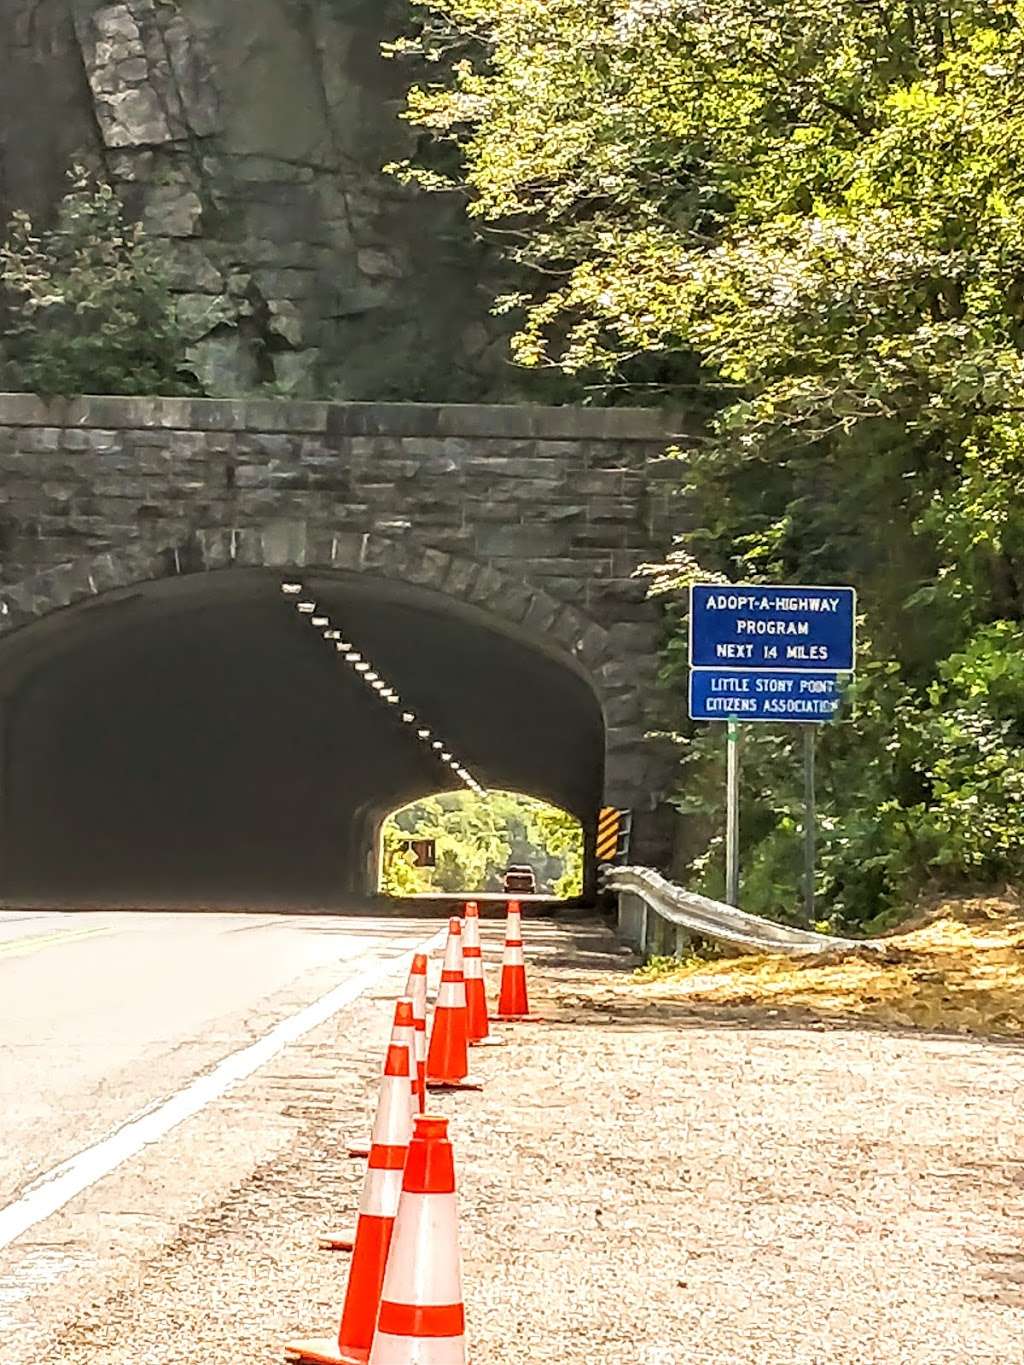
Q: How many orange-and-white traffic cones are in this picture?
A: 7